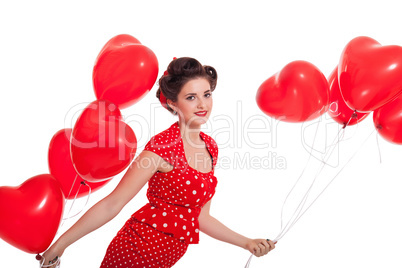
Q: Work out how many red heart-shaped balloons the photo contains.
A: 8